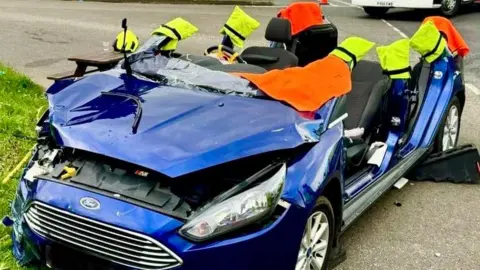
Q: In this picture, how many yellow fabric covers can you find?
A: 5